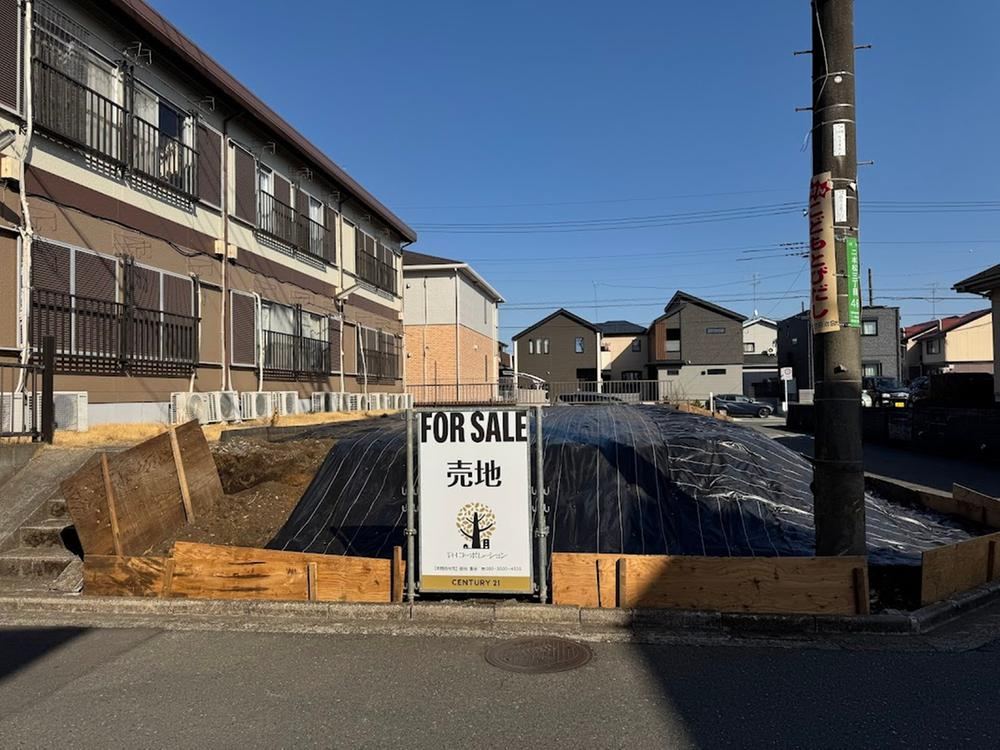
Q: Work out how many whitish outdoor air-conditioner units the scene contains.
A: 12